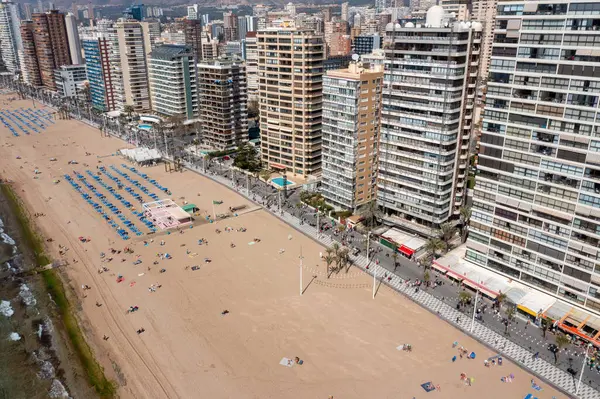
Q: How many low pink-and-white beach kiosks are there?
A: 1